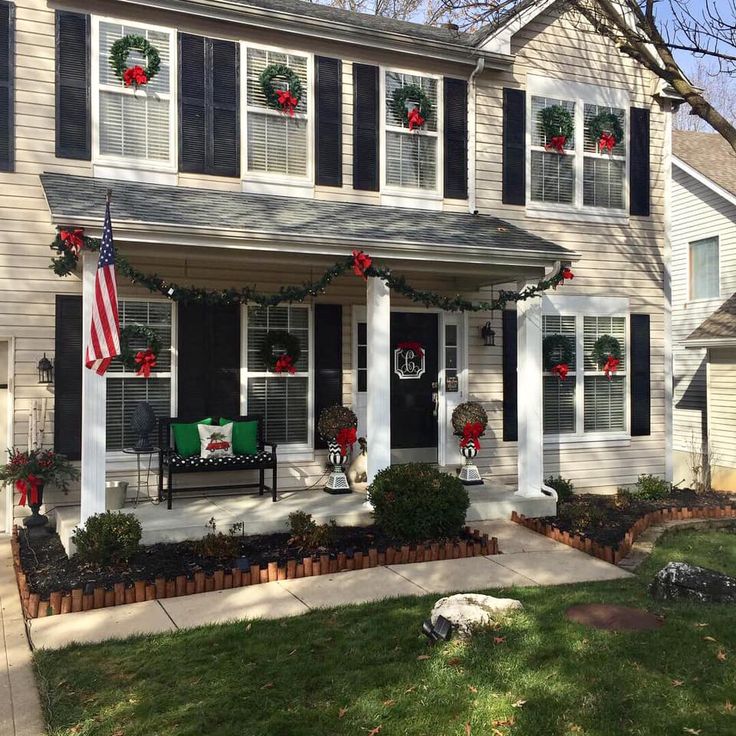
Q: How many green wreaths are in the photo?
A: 9